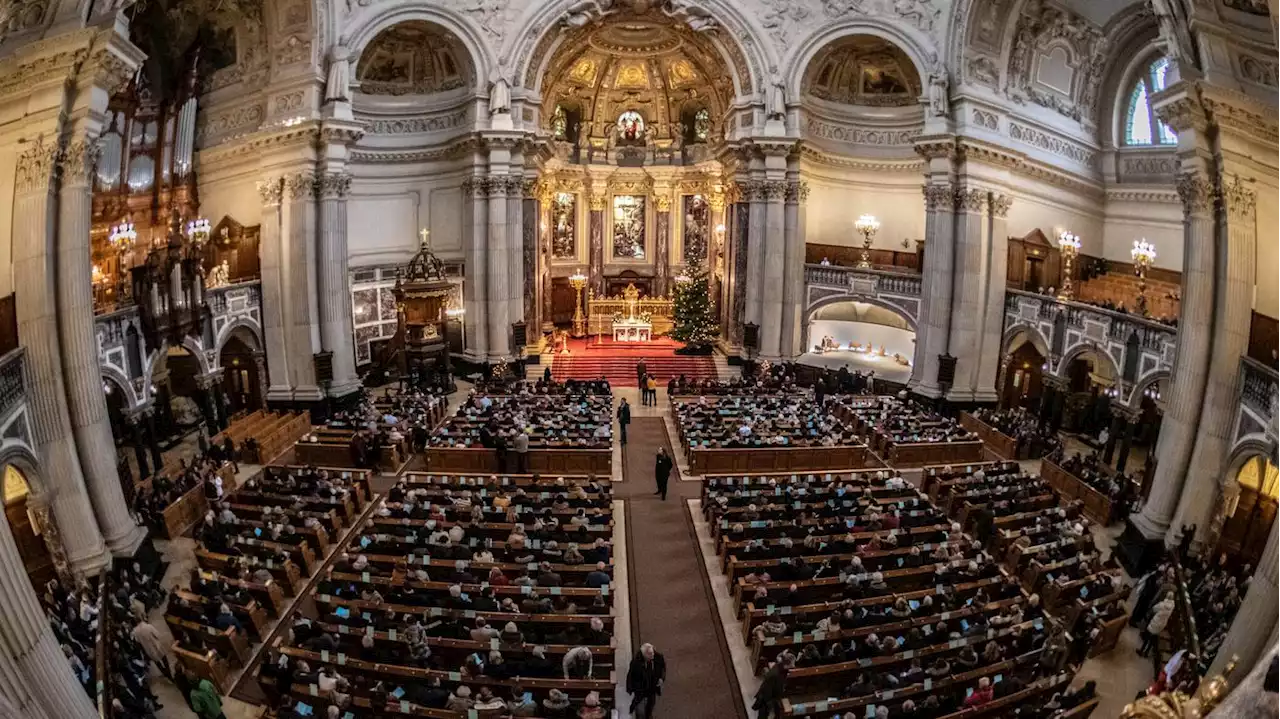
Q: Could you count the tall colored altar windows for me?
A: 3